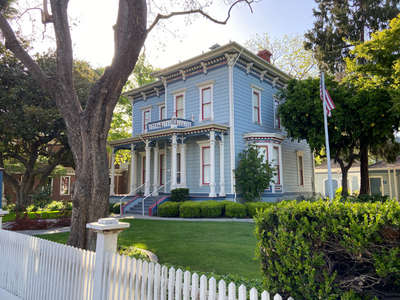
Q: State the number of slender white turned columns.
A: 8